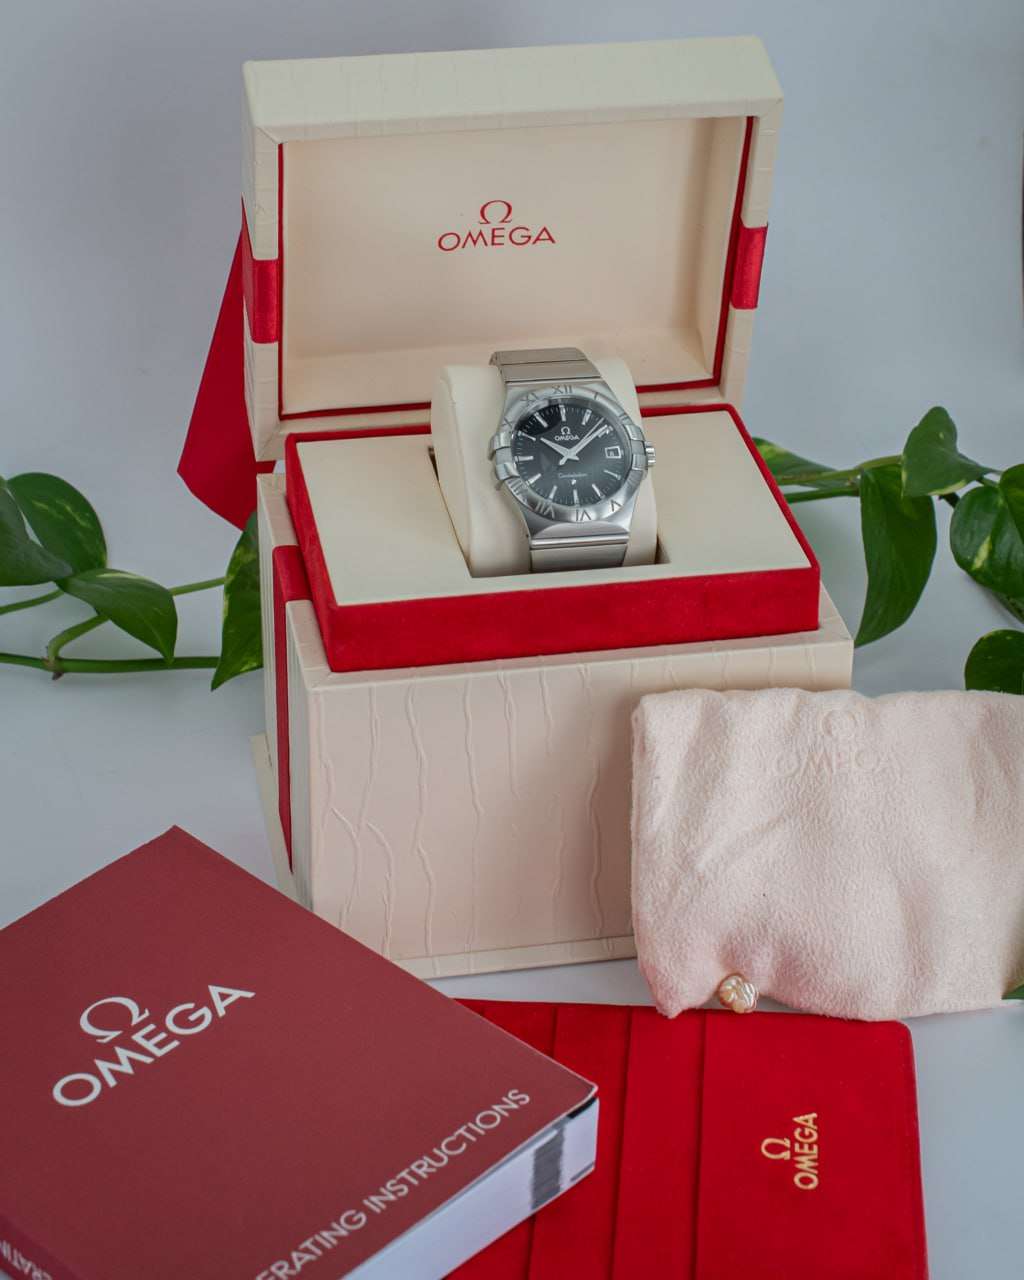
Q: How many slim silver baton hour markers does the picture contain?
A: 11